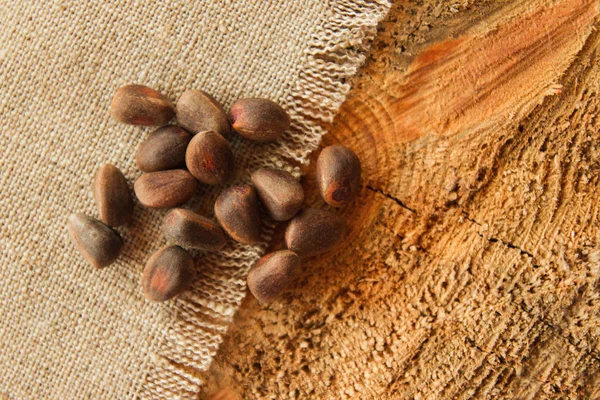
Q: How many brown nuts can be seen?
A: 15